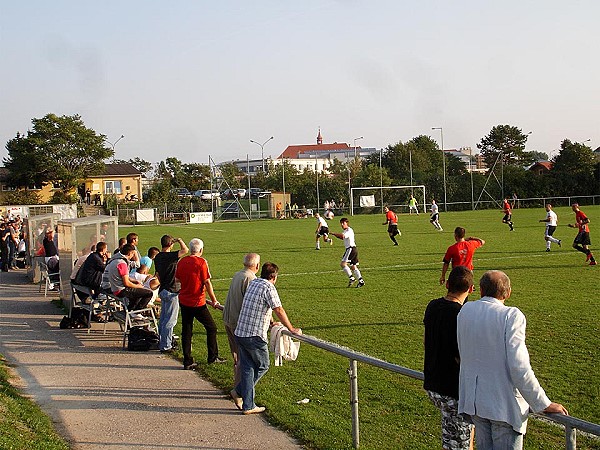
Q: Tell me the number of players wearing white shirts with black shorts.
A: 4